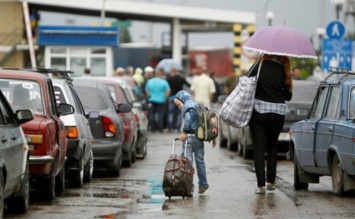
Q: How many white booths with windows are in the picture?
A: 1